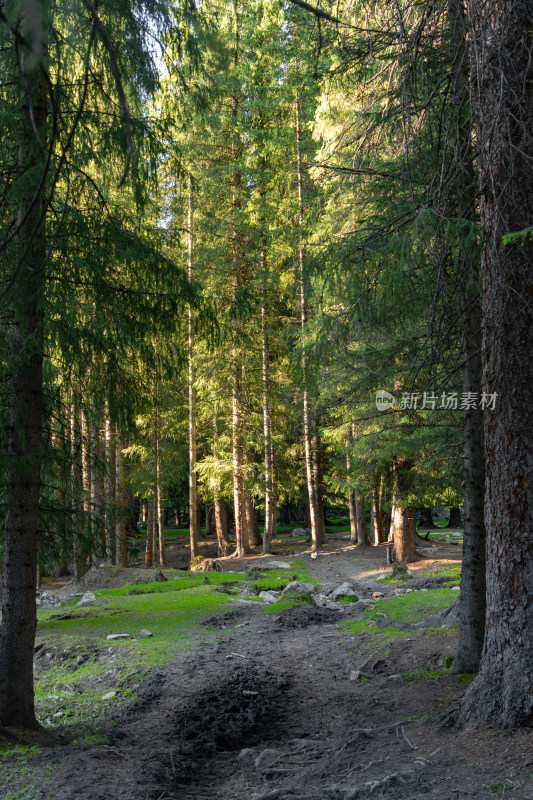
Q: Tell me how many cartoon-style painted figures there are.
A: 0